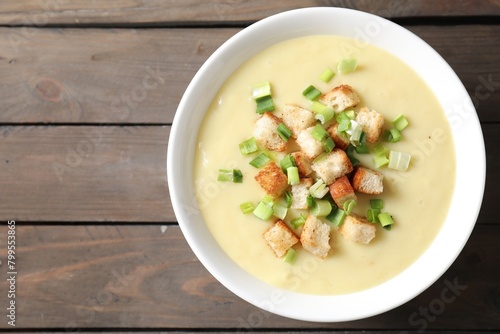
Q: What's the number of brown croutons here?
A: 15